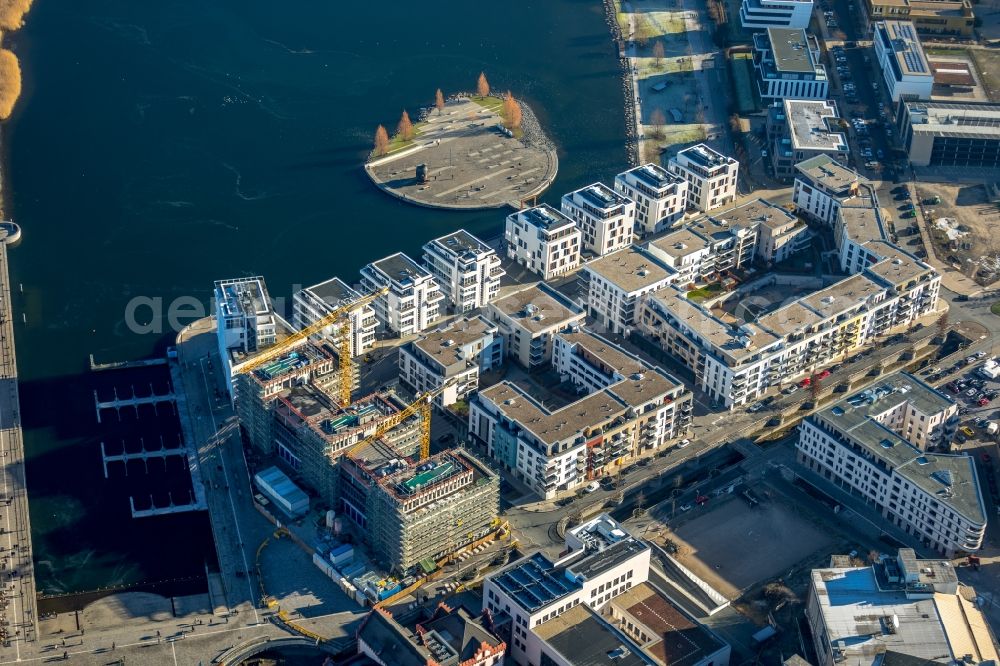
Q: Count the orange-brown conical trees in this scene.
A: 5